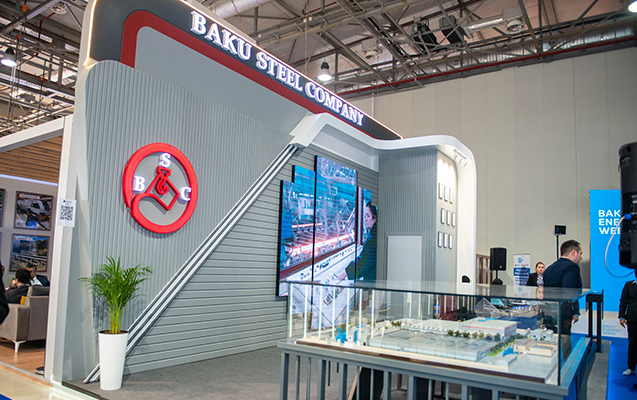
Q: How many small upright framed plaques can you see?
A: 9